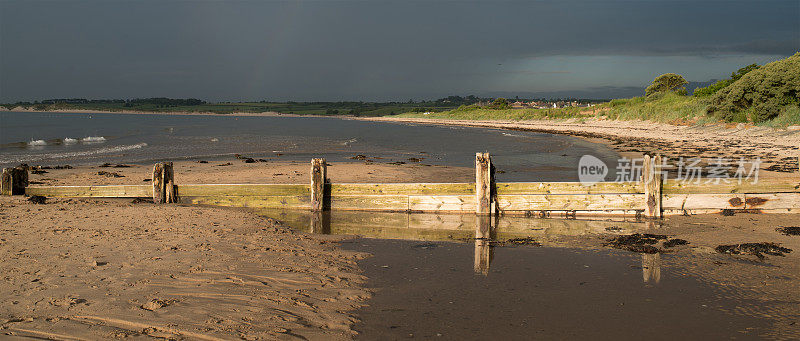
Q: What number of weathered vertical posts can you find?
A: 5